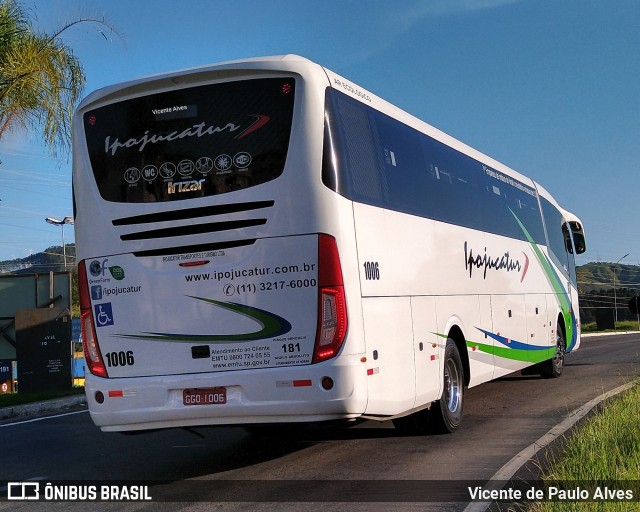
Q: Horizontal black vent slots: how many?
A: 3